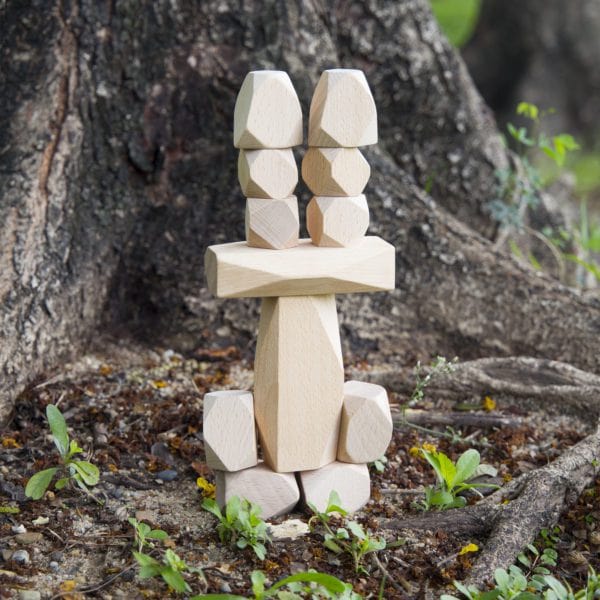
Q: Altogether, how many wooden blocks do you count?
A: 12